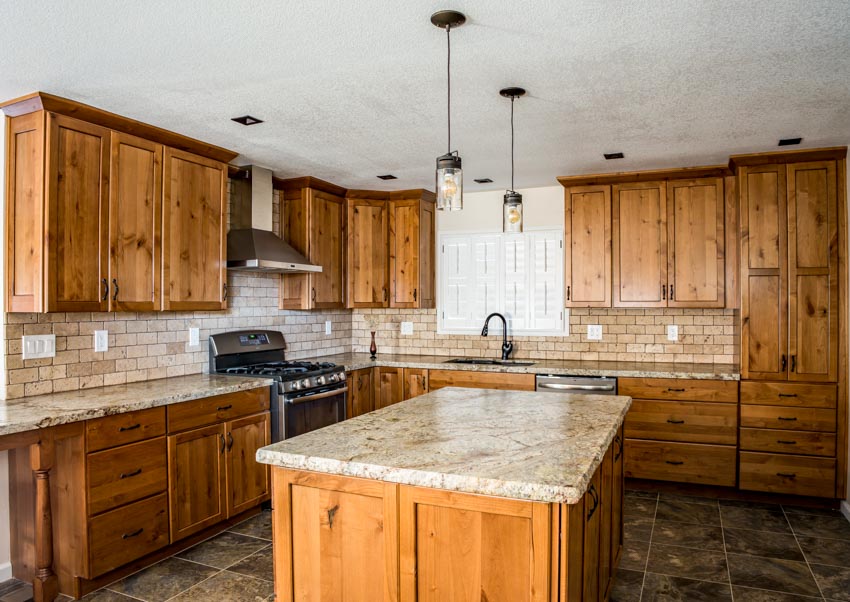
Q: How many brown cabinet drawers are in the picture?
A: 11